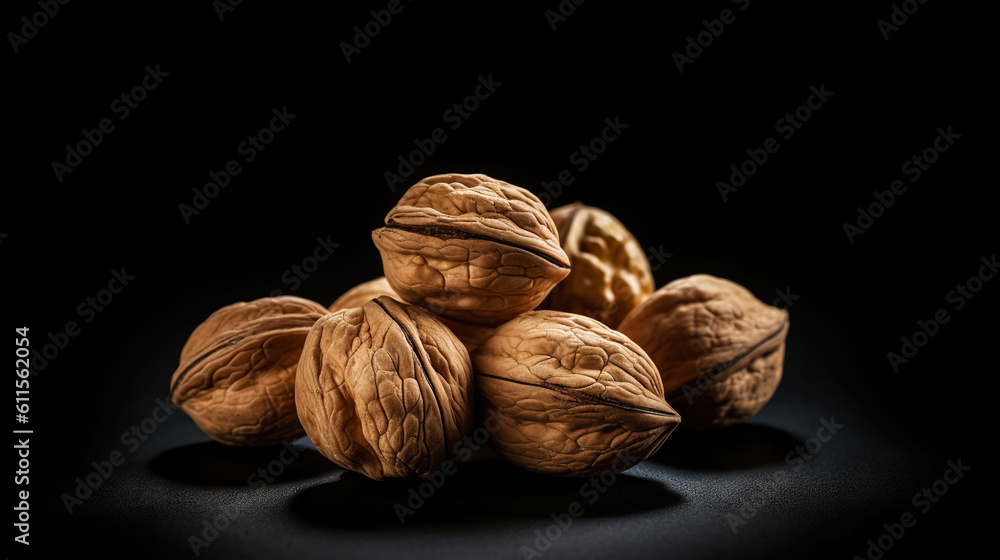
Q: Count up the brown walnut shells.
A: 7